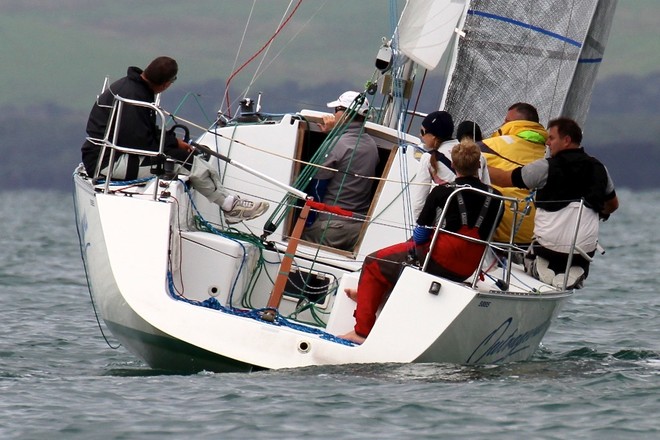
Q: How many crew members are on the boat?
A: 7